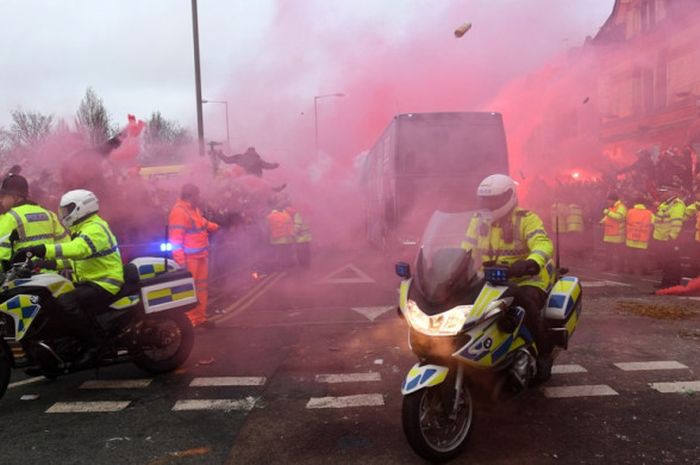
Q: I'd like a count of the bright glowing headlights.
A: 1